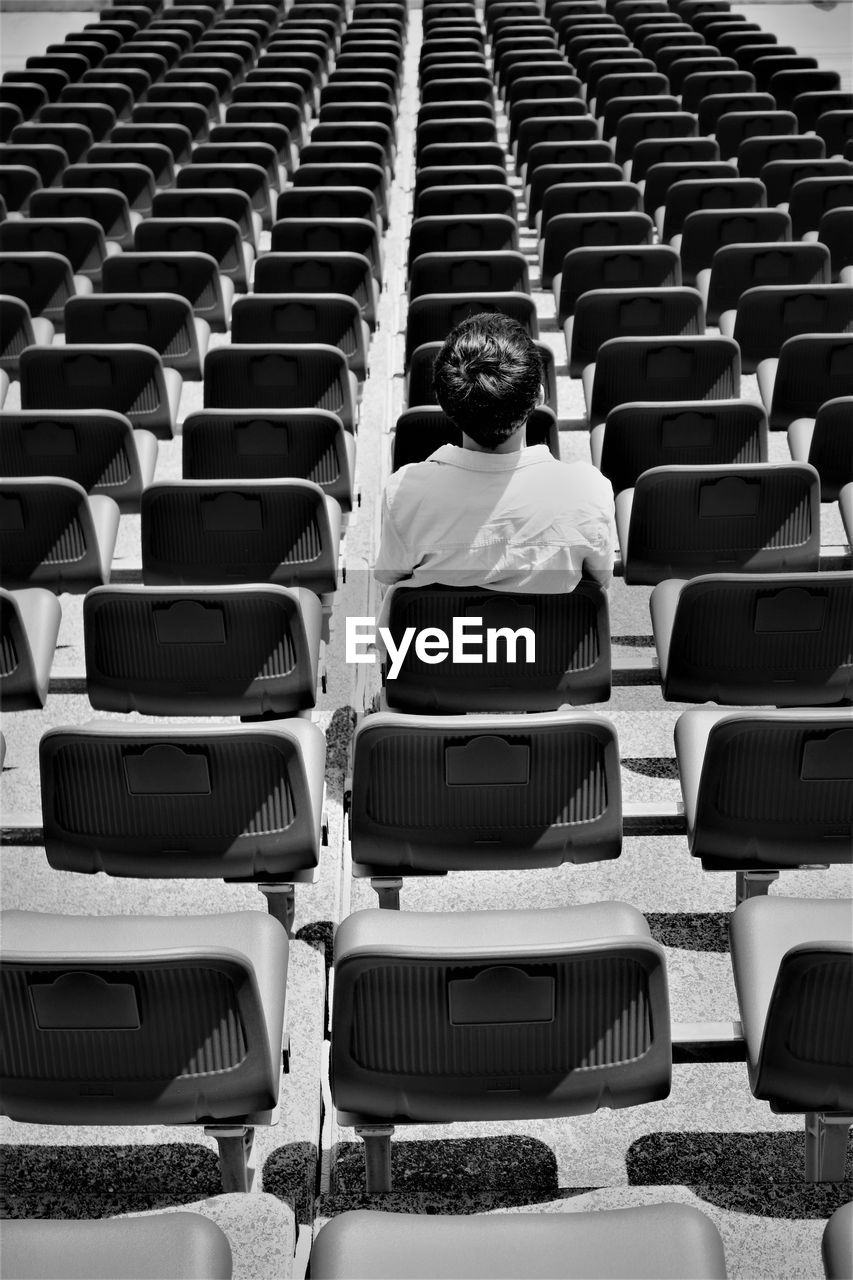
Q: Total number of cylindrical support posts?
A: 6